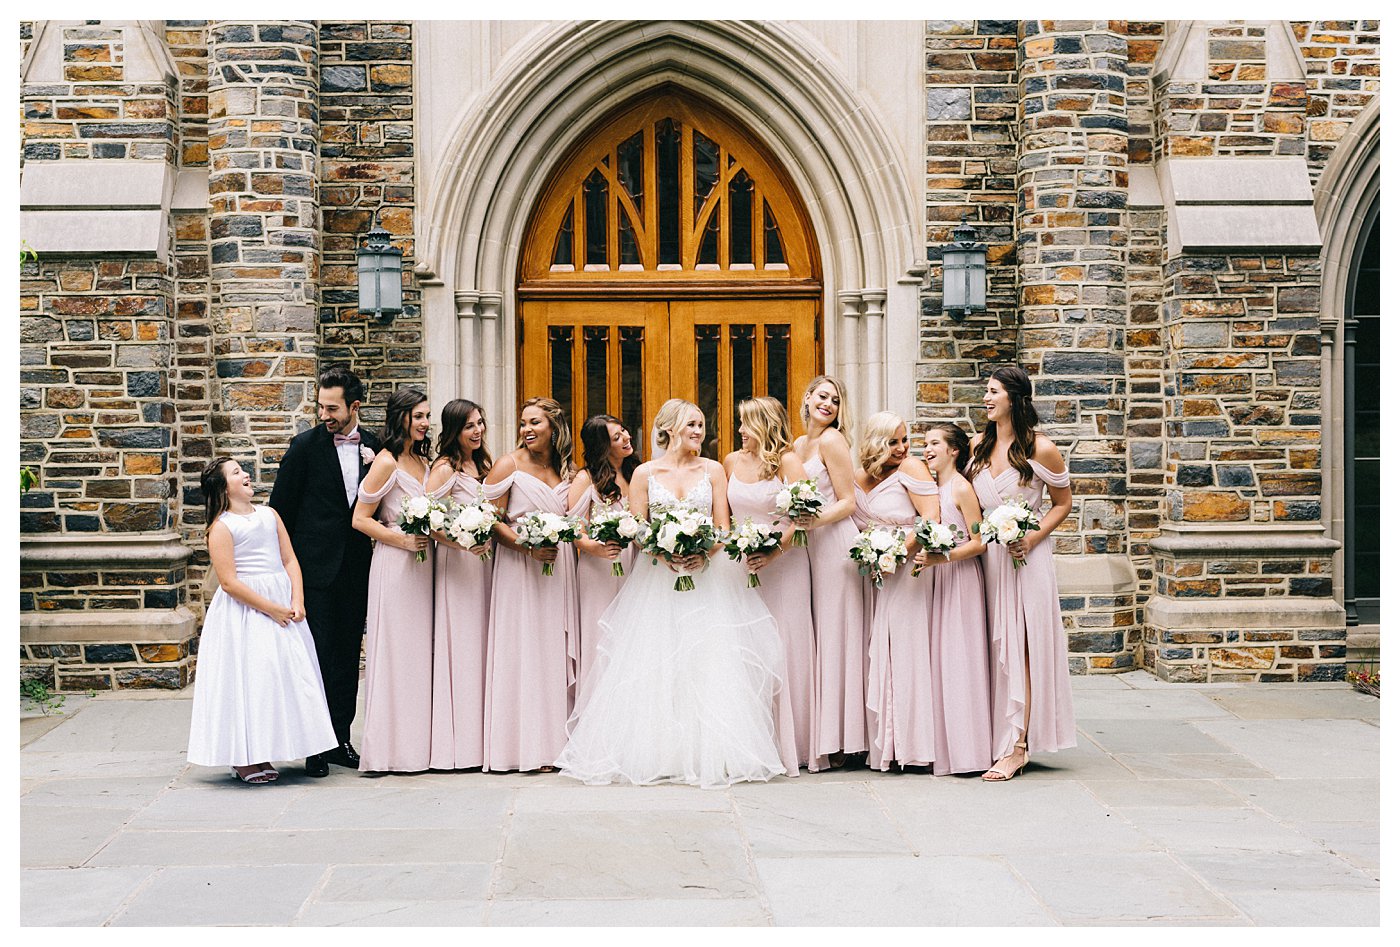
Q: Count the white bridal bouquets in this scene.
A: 10